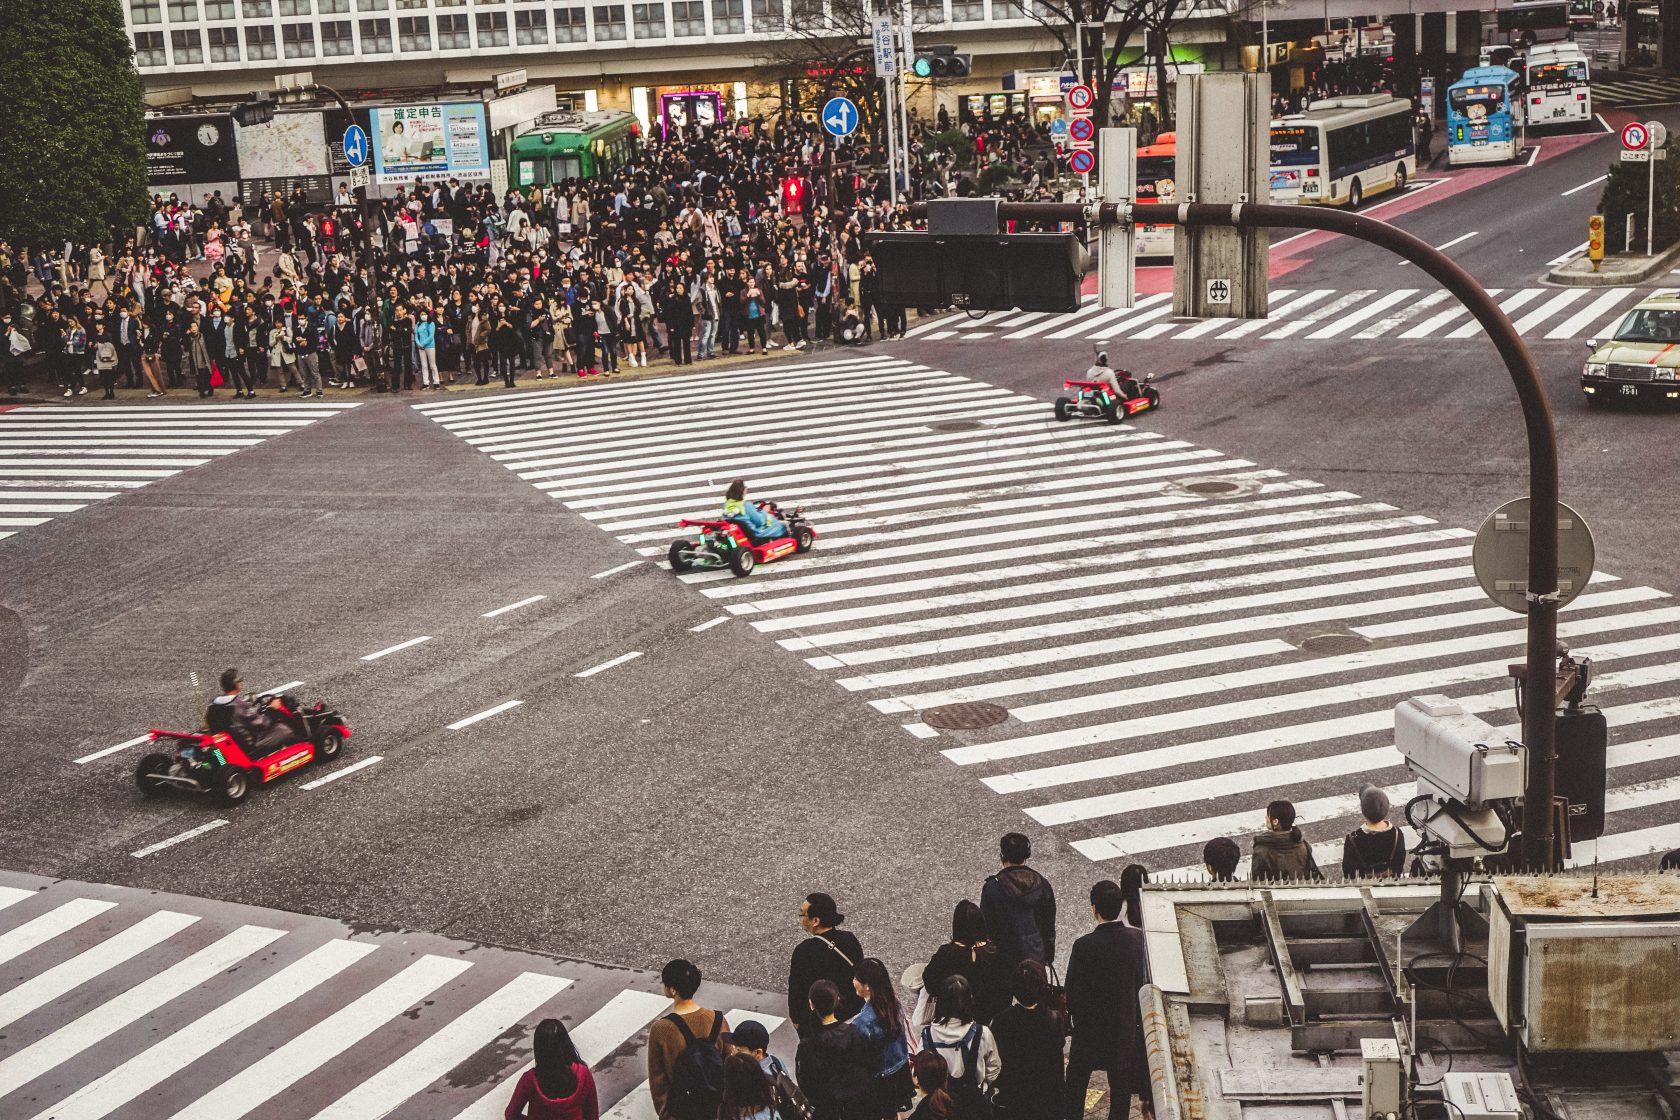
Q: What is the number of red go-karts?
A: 3